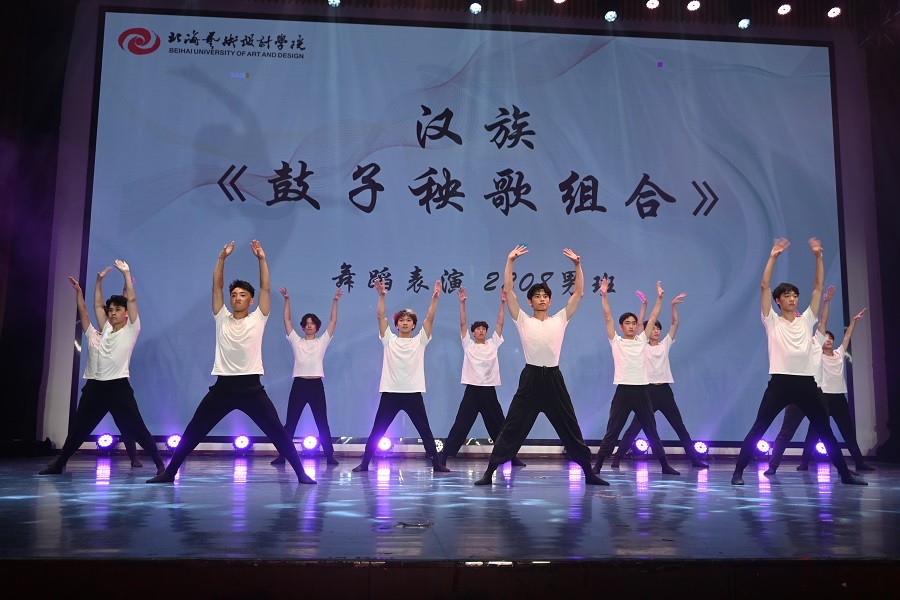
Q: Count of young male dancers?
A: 12